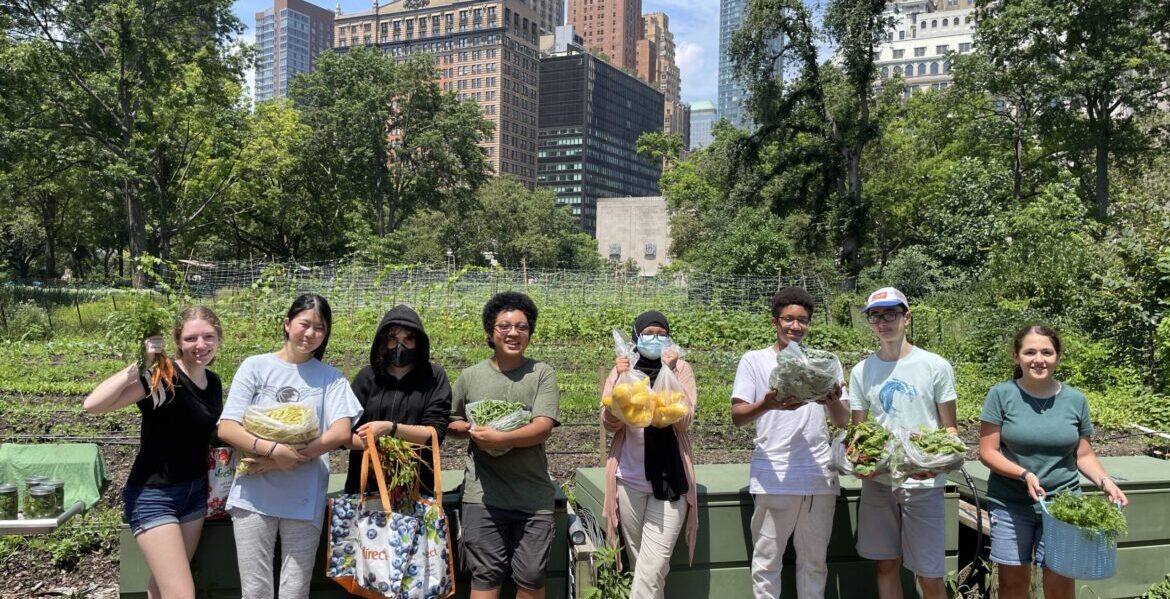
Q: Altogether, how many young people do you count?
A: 8